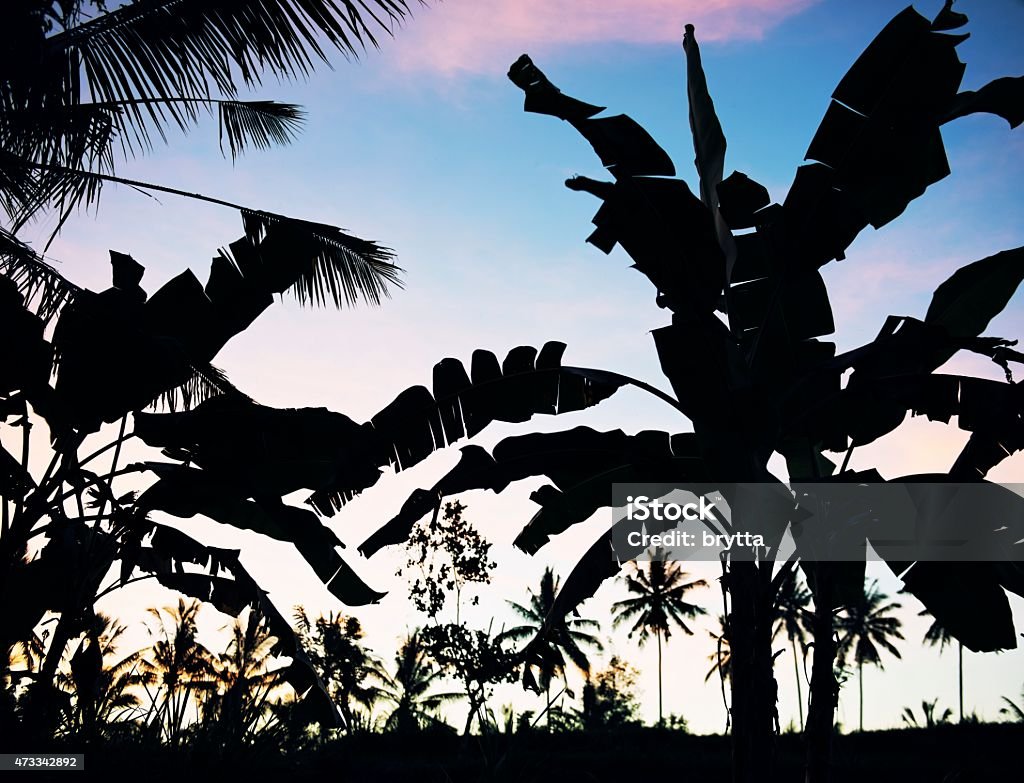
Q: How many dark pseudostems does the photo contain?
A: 2